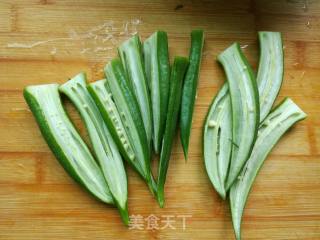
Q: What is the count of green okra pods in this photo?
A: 12